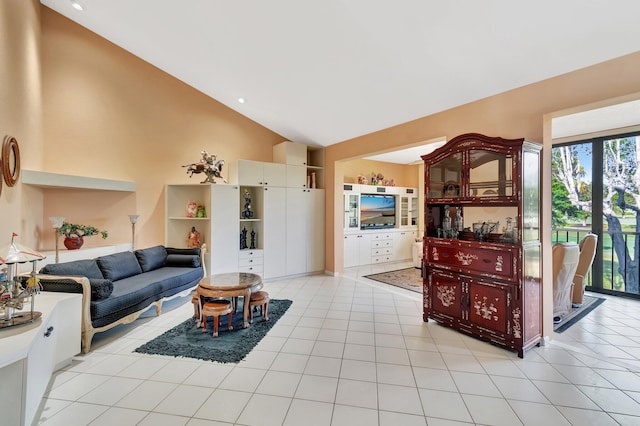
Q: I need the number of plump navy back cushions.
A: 3